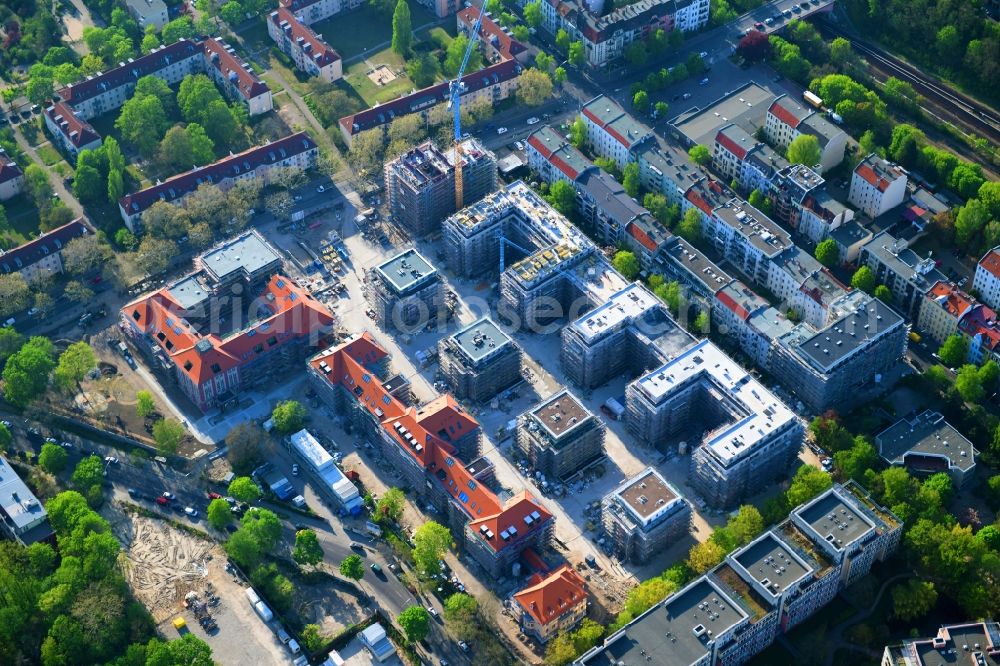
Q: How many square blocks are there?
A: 4